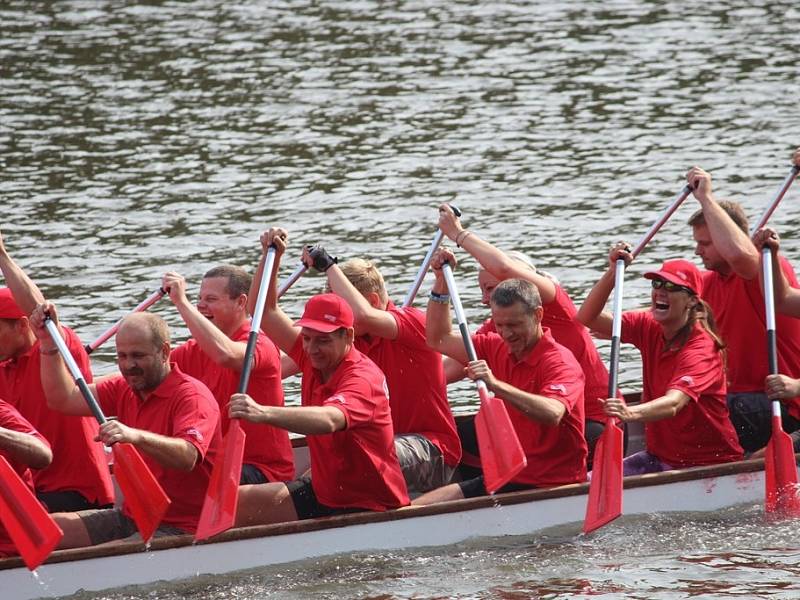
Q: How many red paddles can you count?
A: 6